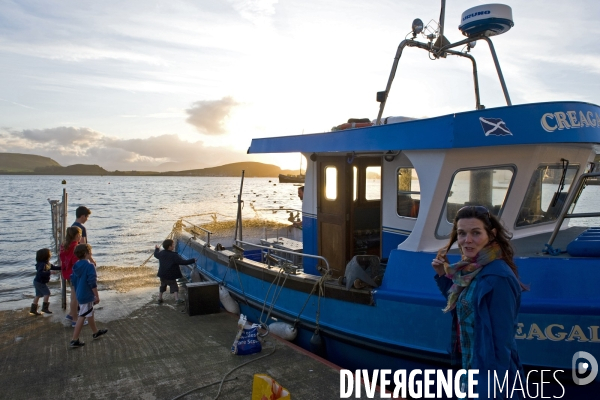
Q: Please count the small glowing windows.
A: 3